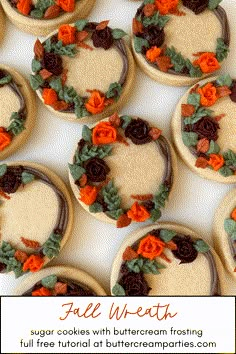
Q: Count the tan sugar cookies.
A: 10